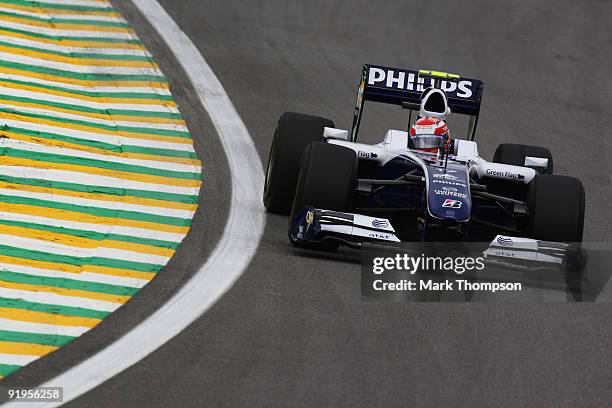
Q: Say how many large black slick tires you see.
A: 4